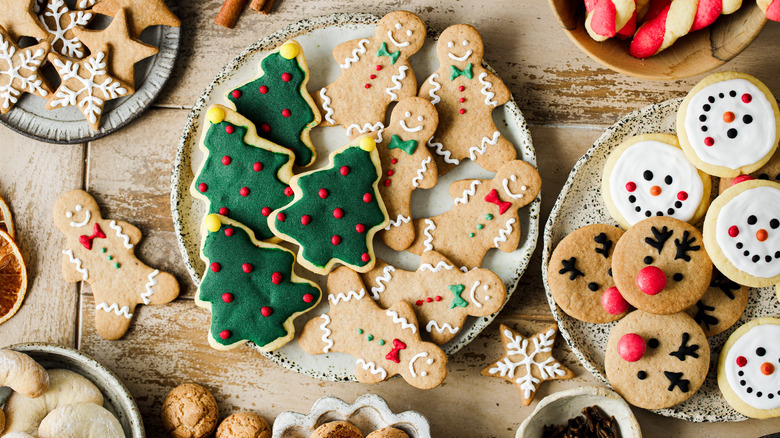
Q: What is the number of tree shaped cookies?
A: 4